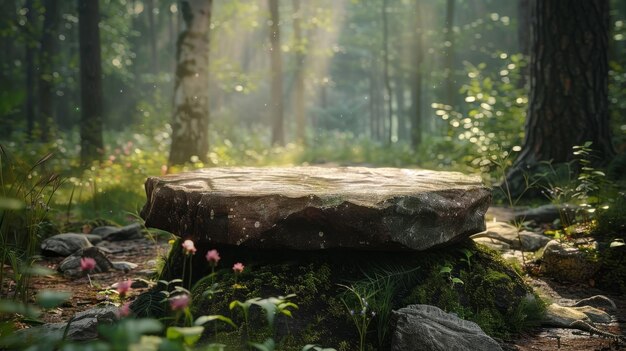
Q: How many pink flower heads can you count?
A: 7